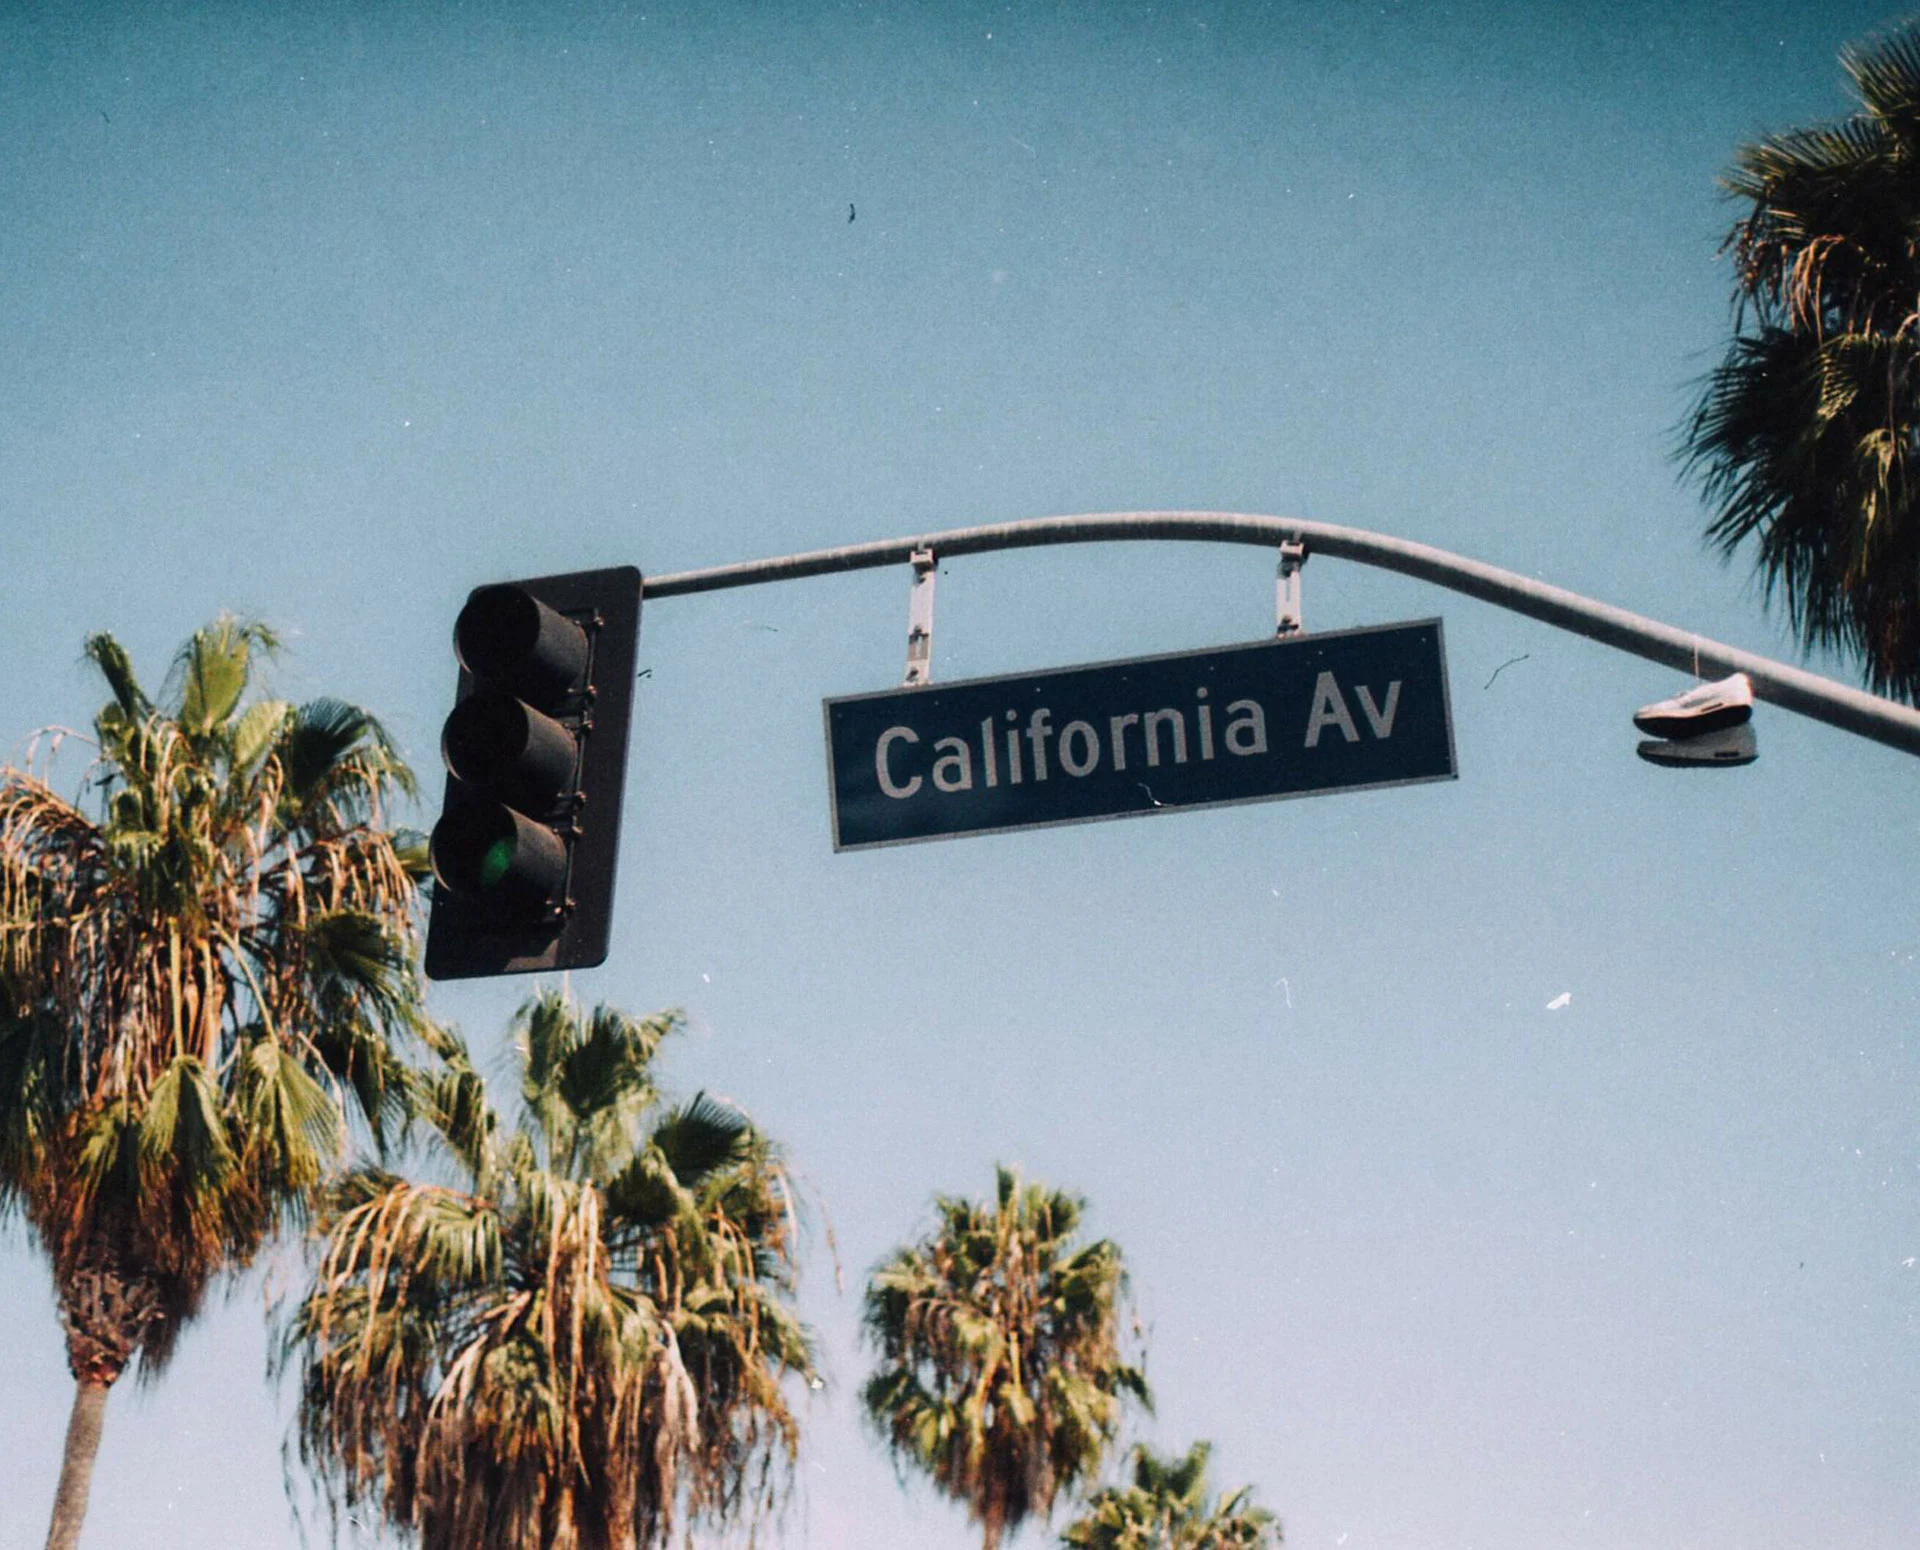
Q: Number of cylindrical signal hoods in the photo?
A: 3